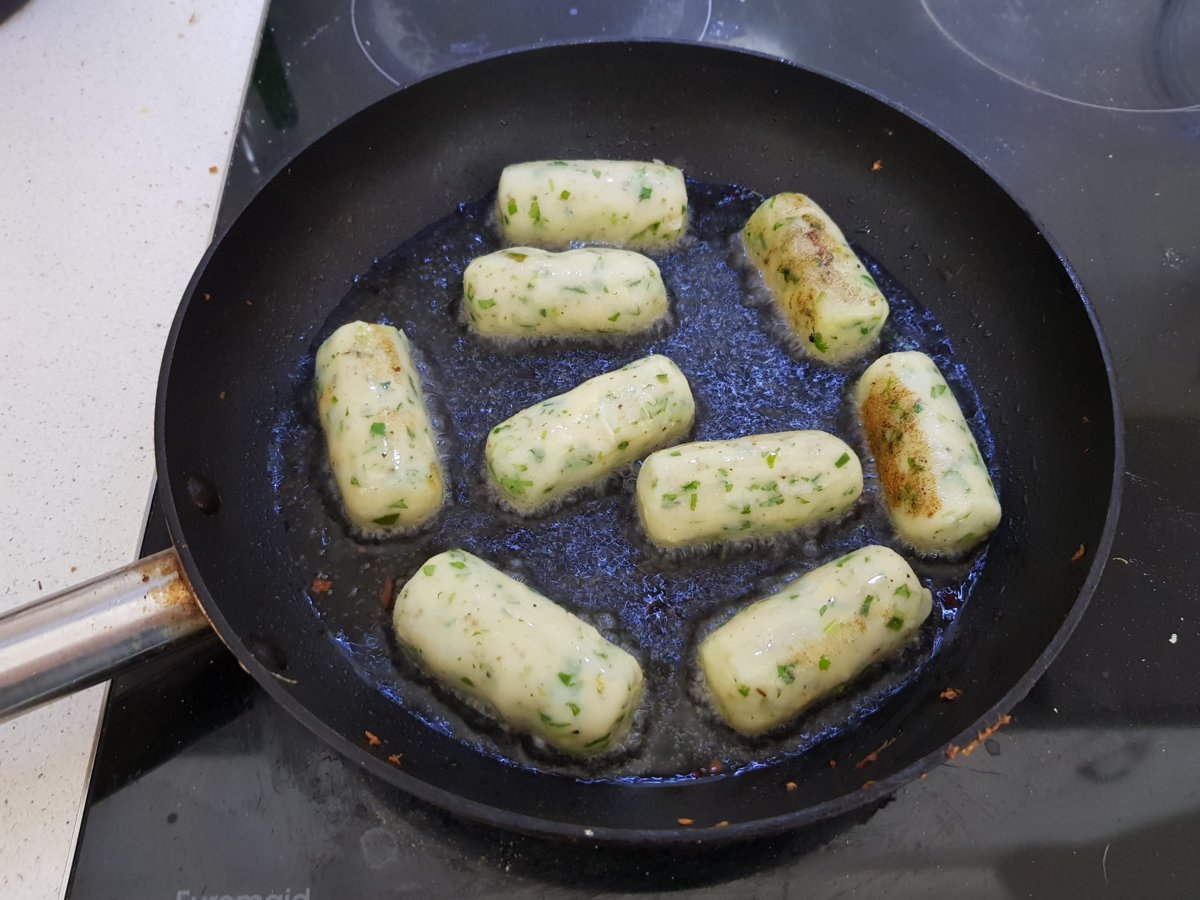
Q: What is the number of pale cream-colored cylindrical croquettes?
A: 9